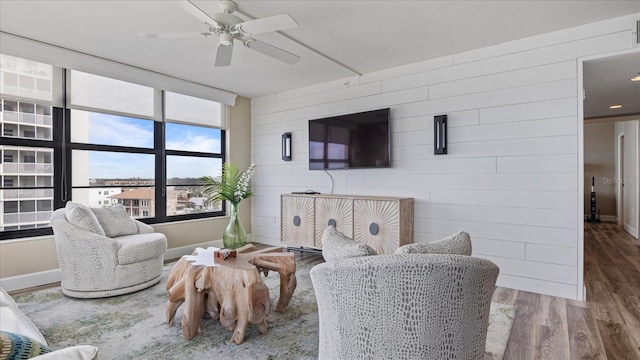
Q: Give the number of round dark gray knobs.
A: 3